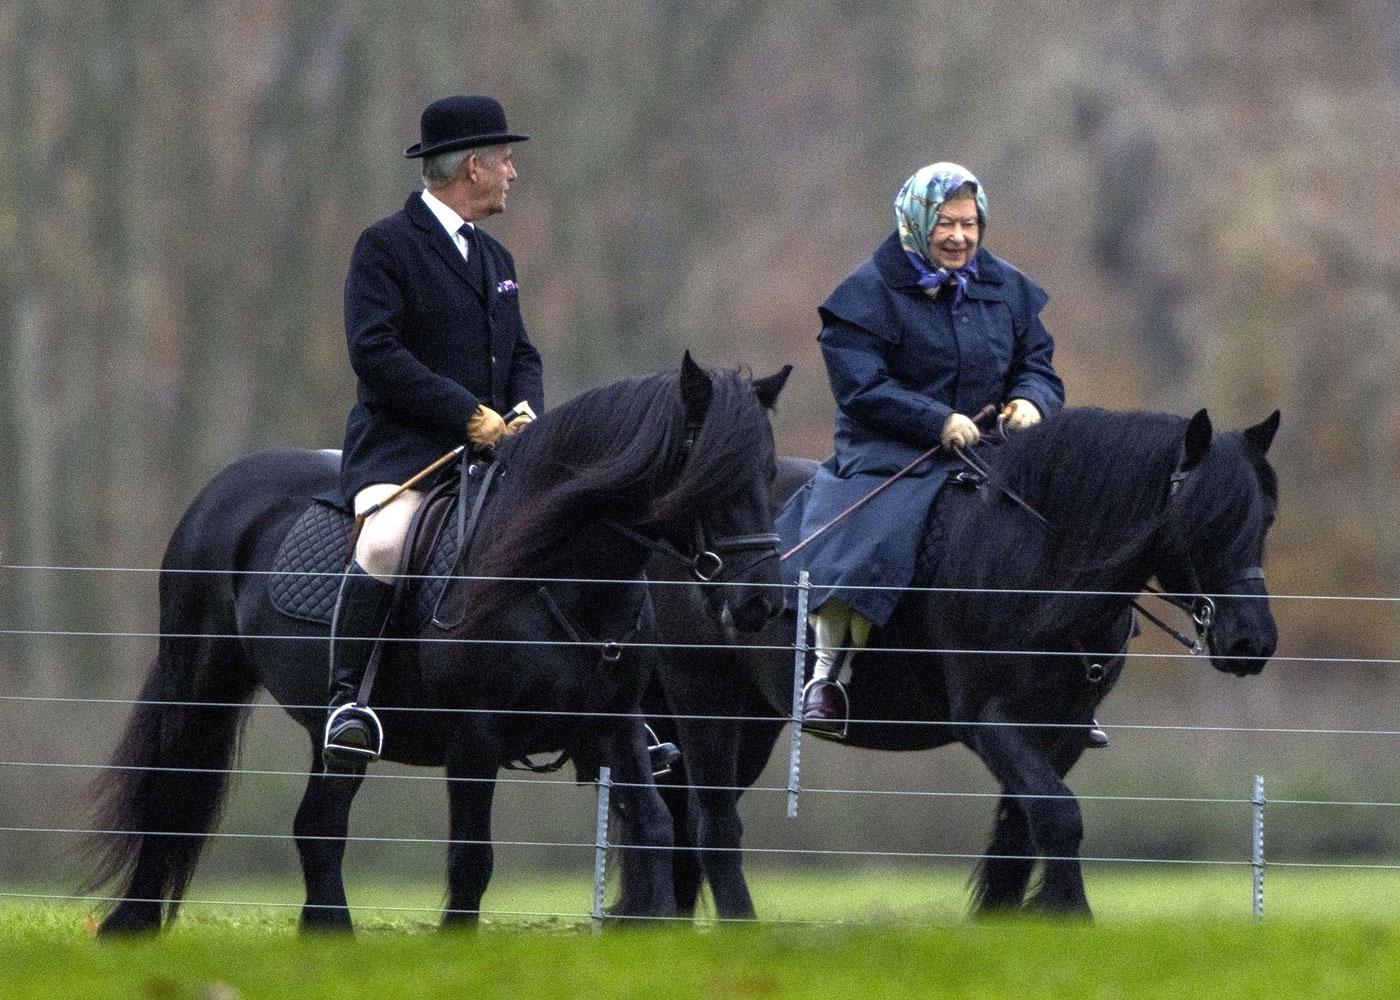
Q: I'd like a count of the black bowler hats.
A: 1